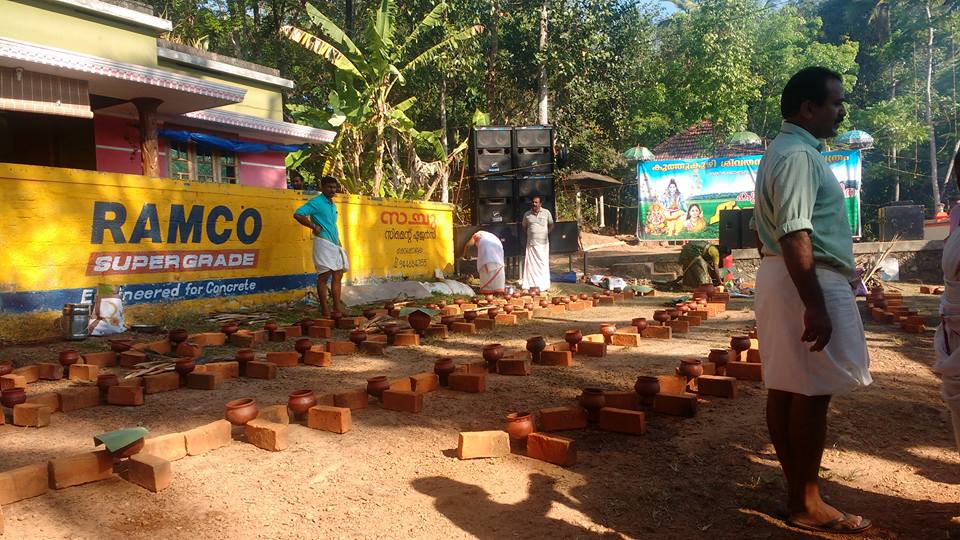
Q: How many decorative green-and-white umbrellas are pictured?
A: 3